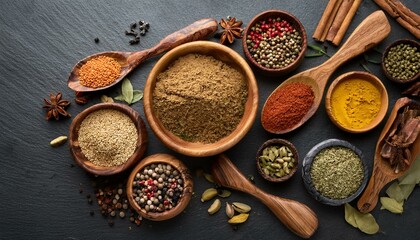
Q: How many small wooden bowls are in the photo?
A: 6